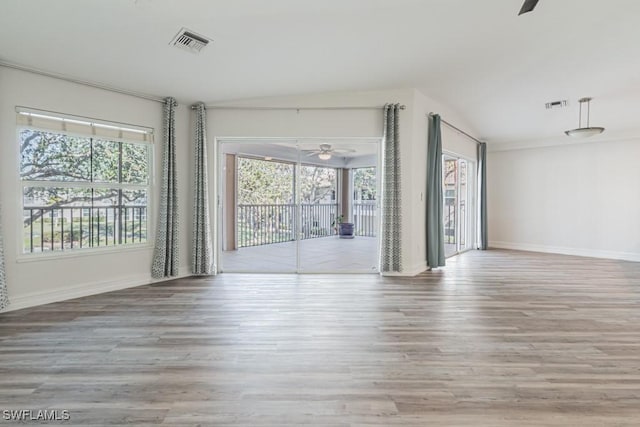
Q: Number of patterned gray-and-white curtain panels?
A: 4